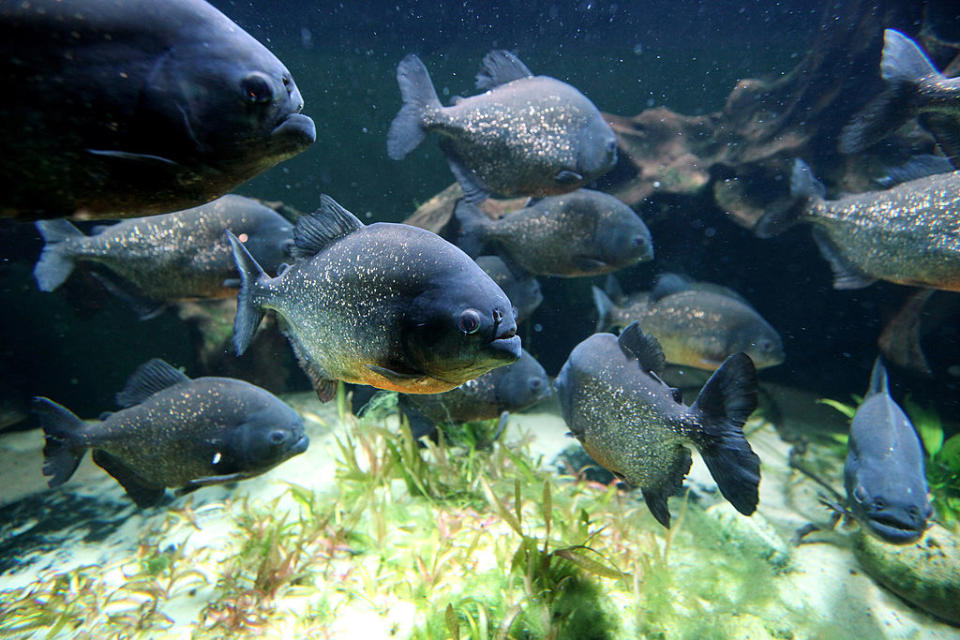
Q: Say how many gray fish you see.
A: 13